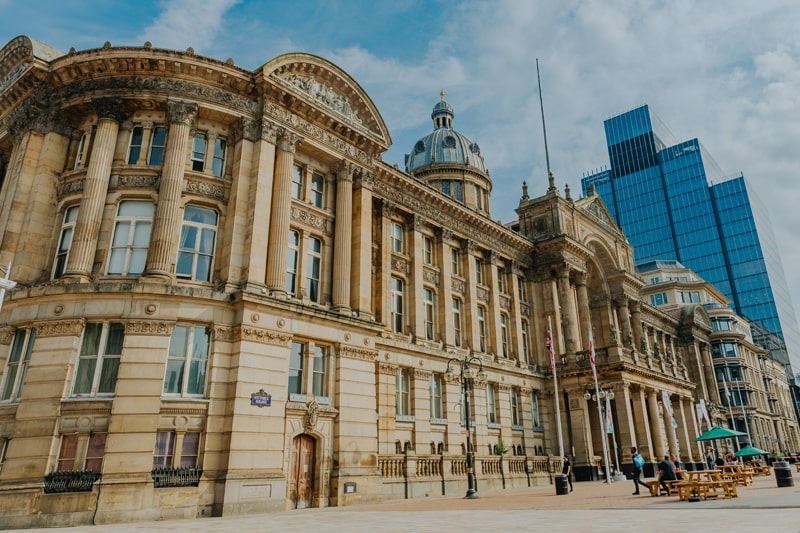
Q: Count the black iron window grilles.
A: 2